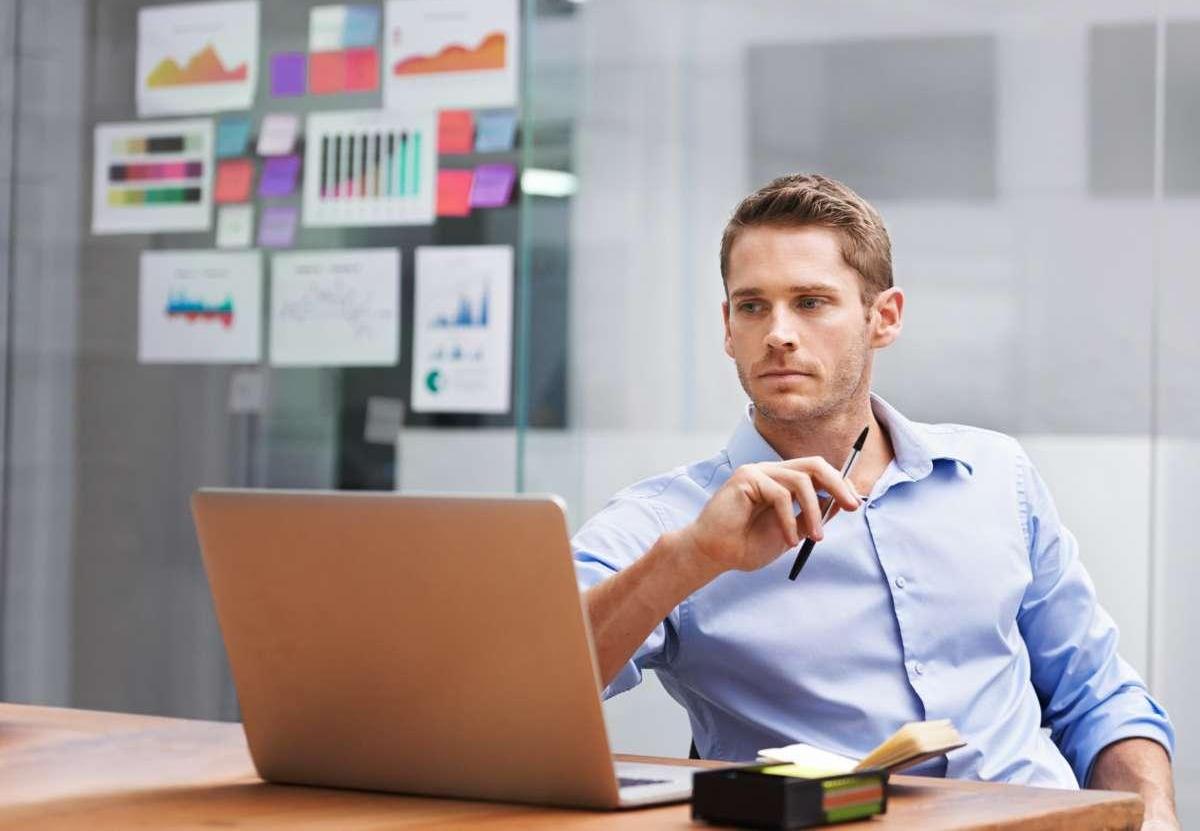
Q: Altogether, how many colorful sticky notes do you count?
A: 15